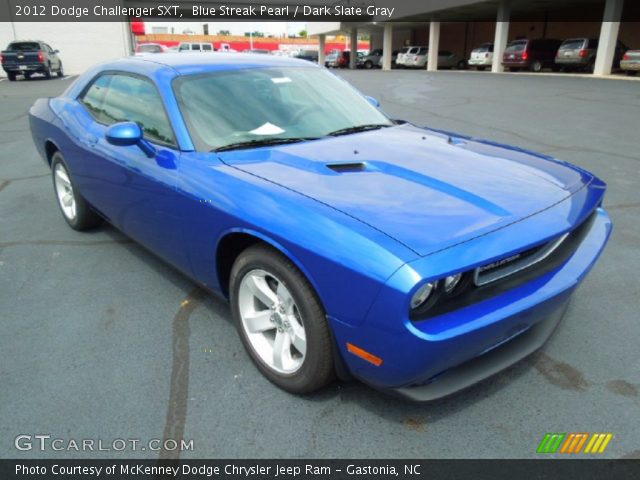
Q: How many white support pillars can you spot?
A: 6